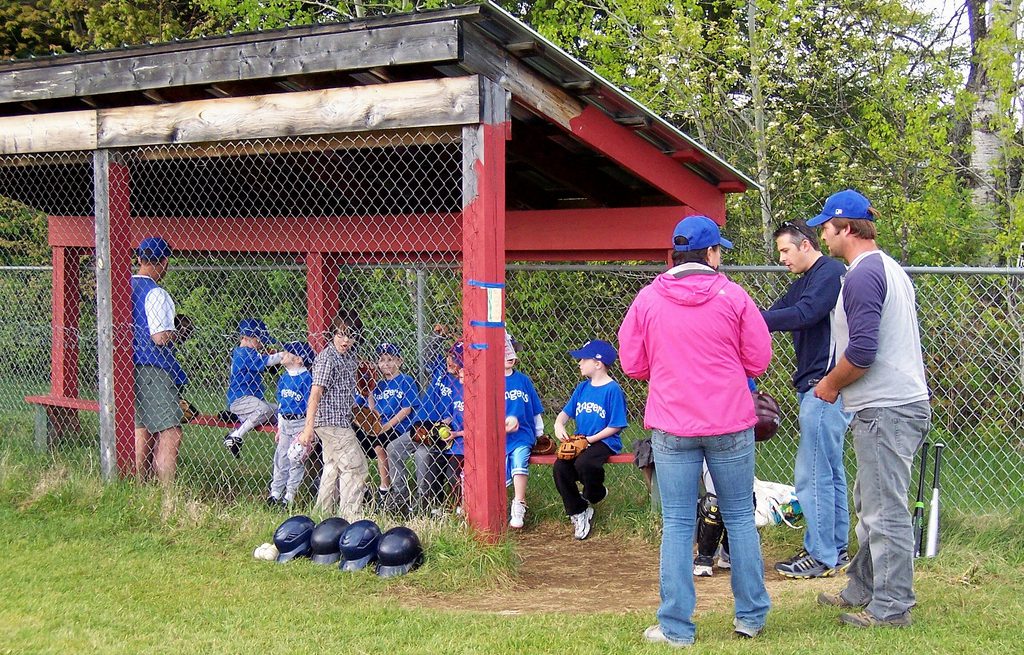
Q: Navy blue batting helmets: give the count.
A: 4